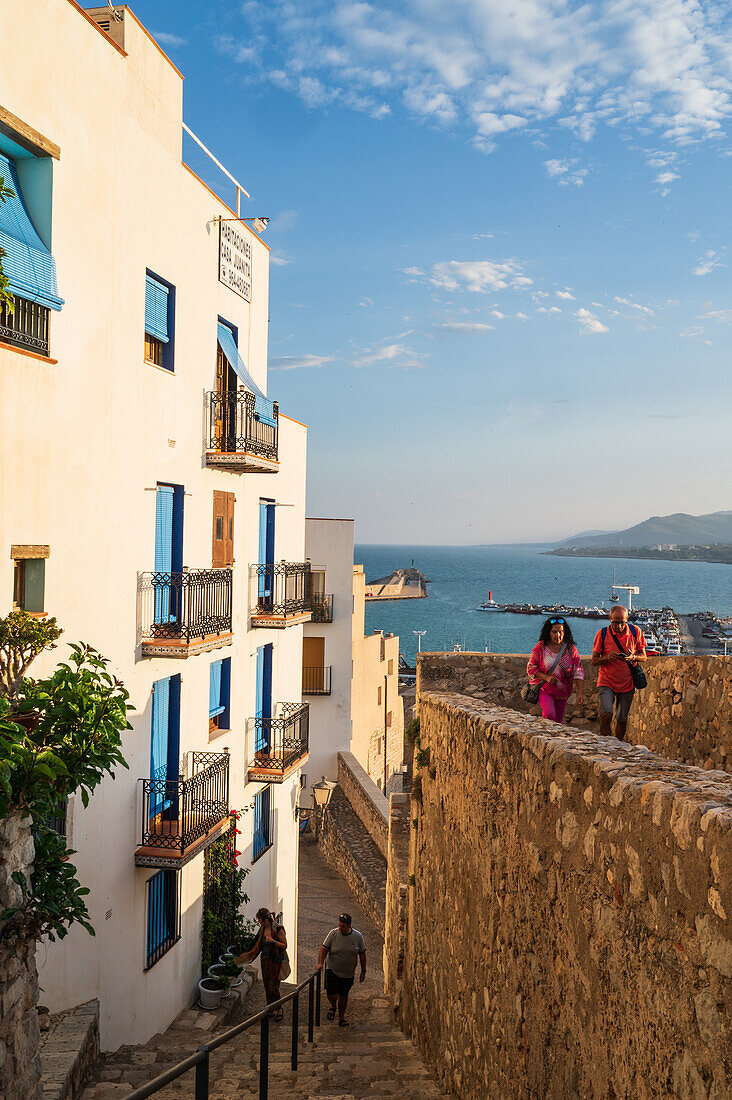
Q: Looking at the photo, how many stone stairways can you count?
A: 1